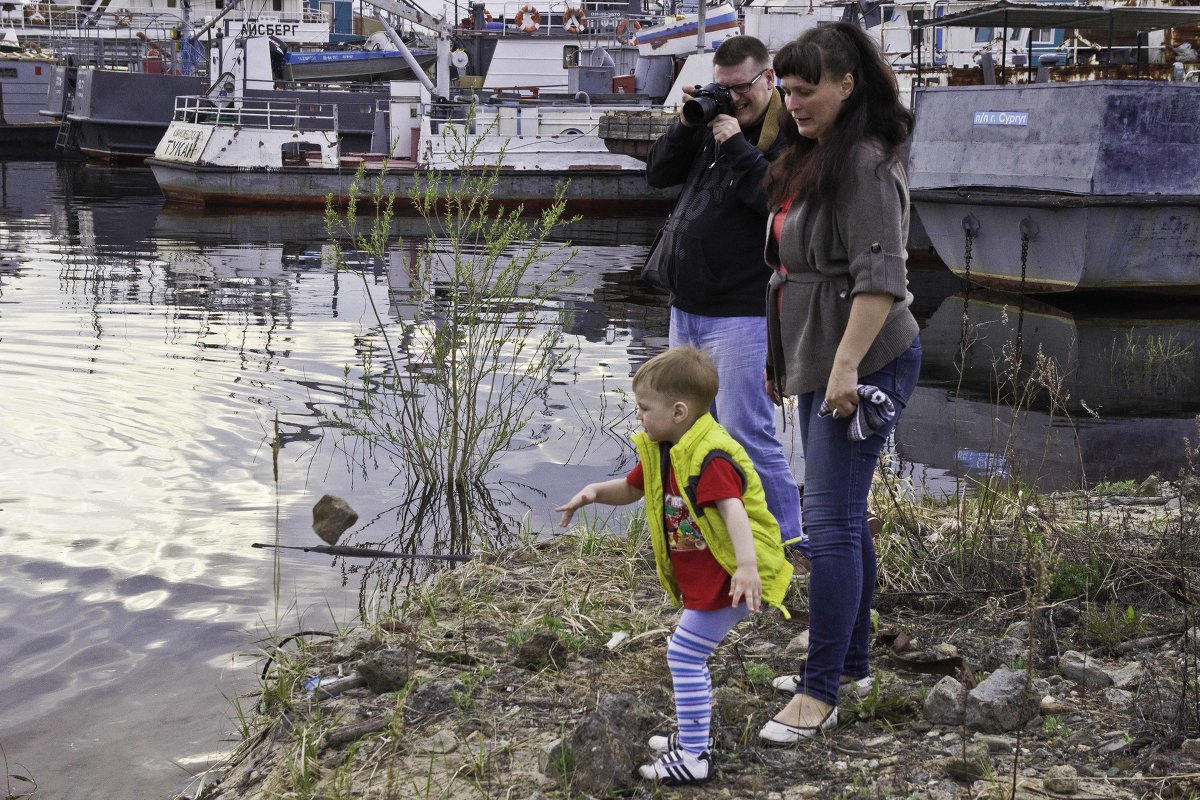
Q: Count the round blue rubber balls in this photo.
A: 0